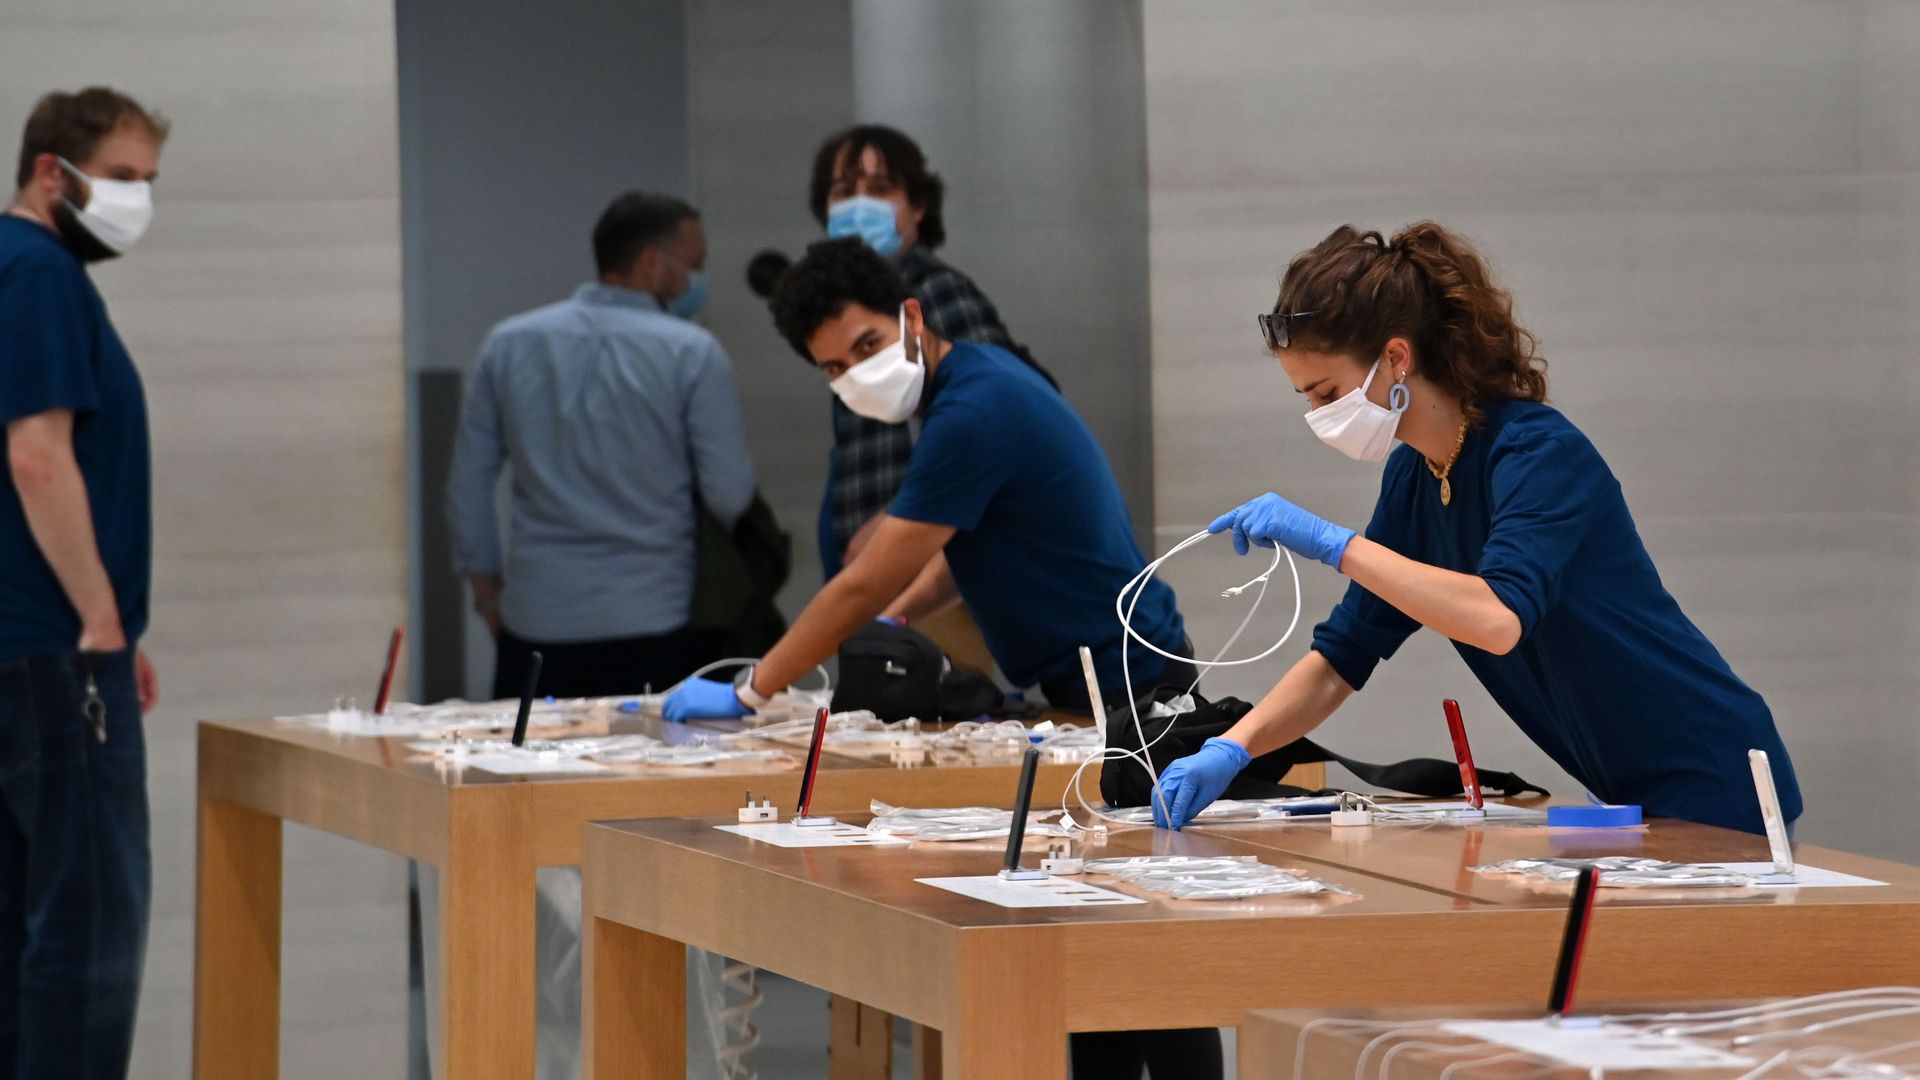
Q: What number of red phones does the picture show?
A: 4